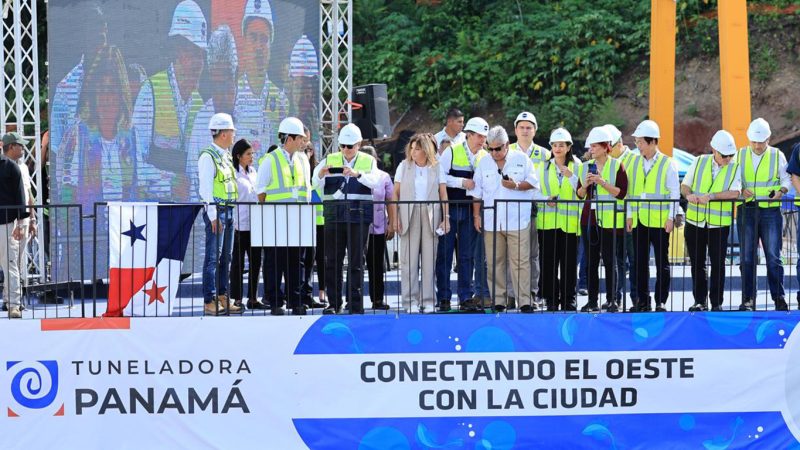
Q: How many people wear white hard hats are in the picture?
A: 11